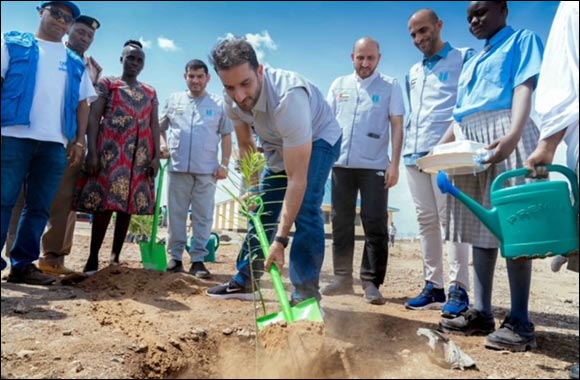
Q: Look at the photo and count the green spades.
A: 2